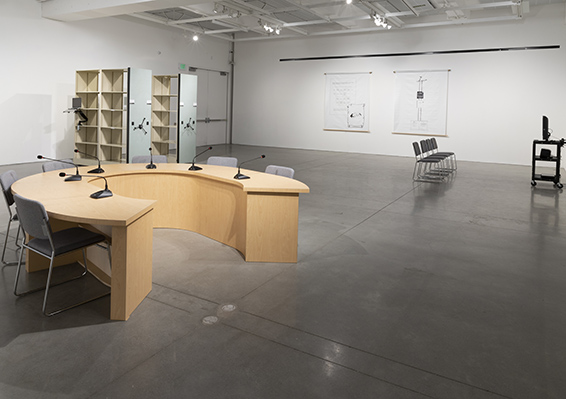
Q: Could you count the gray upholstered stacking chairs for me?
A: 10